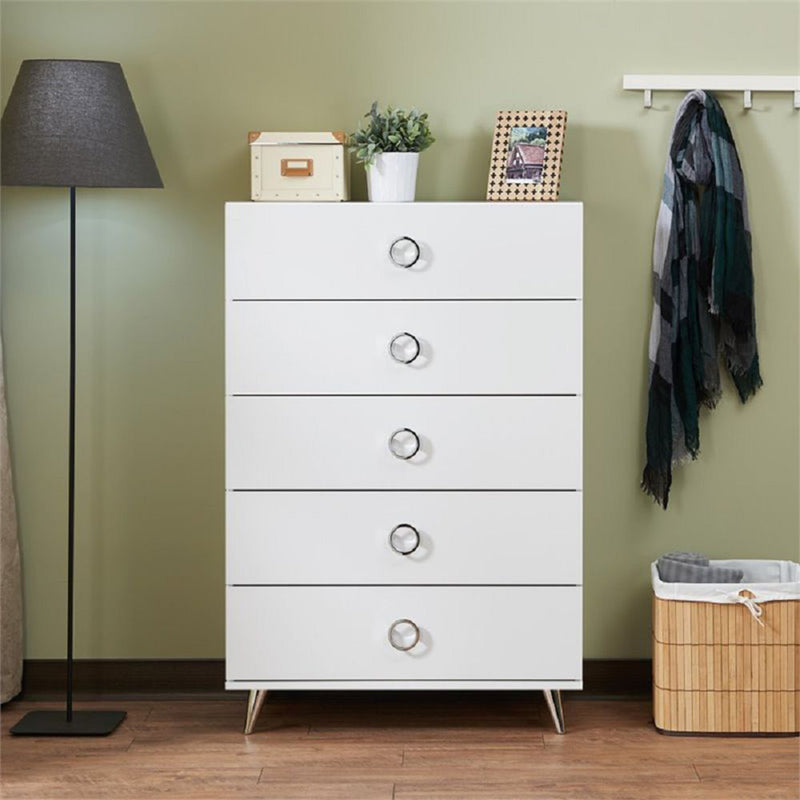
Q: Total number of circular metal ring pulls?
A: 5